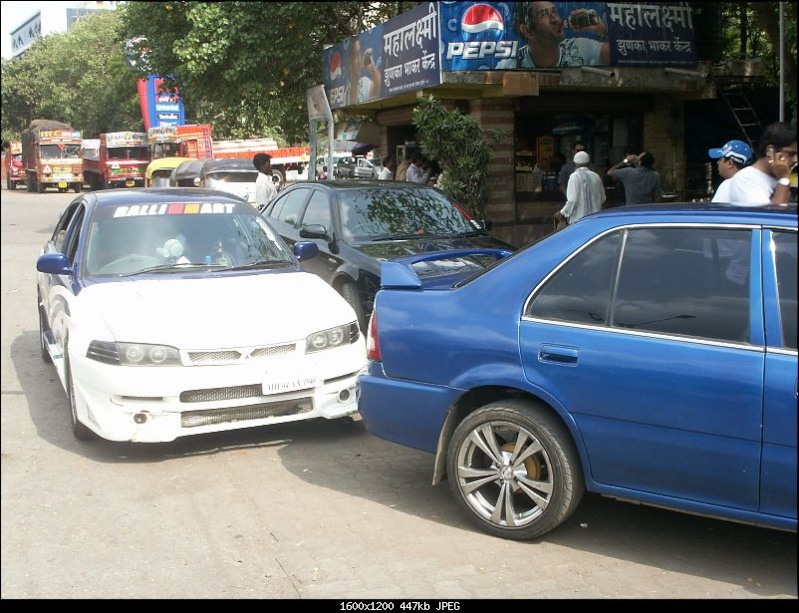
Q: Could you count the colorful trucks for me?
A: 4